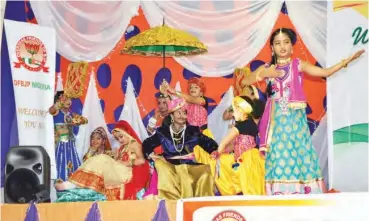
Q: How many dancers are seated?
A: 3